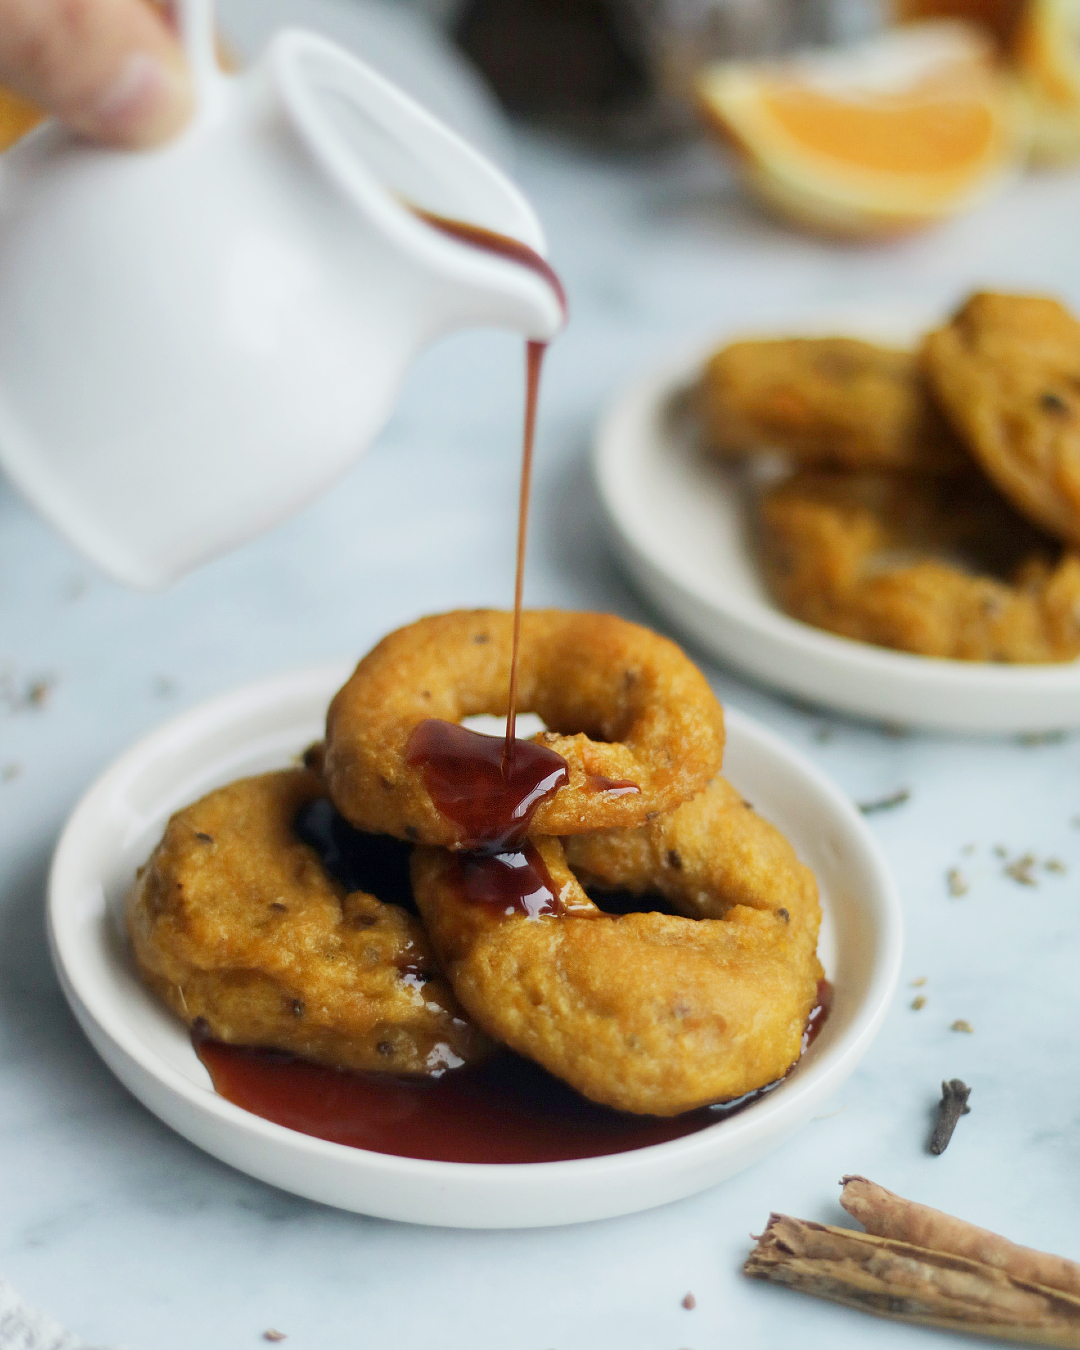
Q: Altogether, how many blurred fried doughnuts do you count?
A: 3